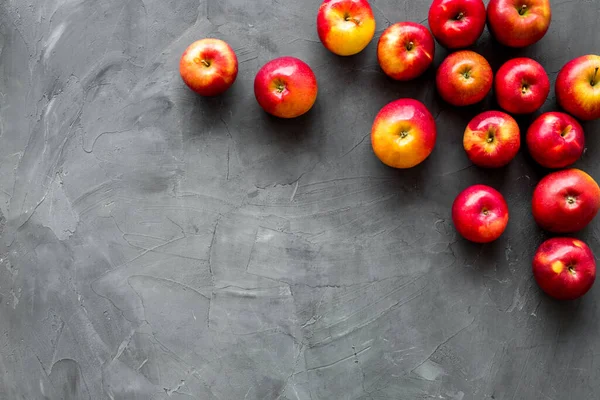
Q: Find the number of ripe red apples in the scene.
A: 15